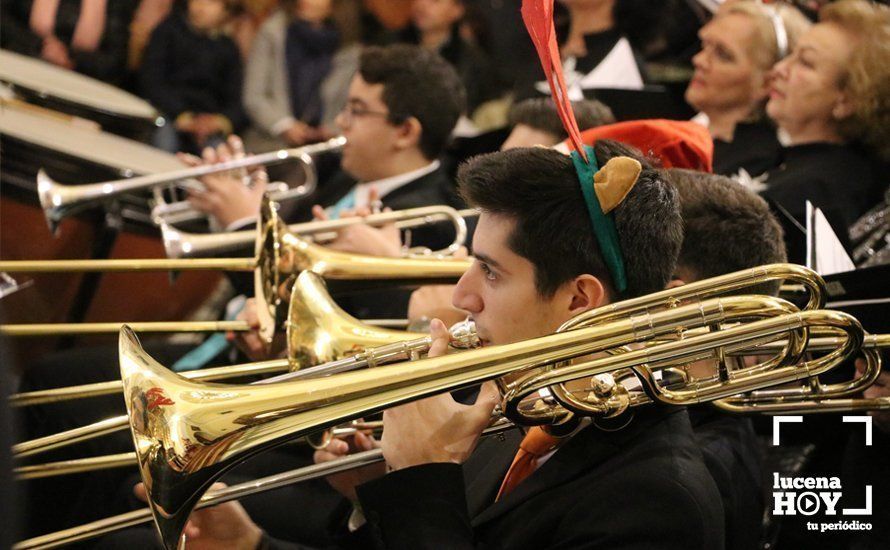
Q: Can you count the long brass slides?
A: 6